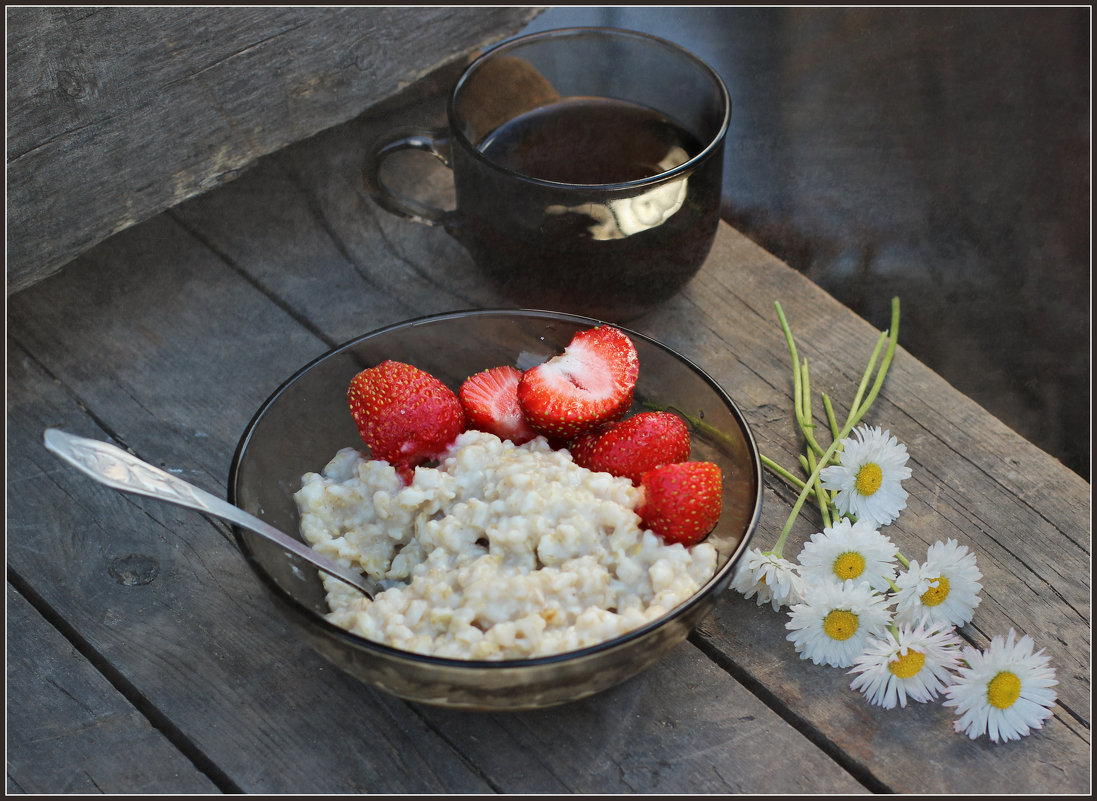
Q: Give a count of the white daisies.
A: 7